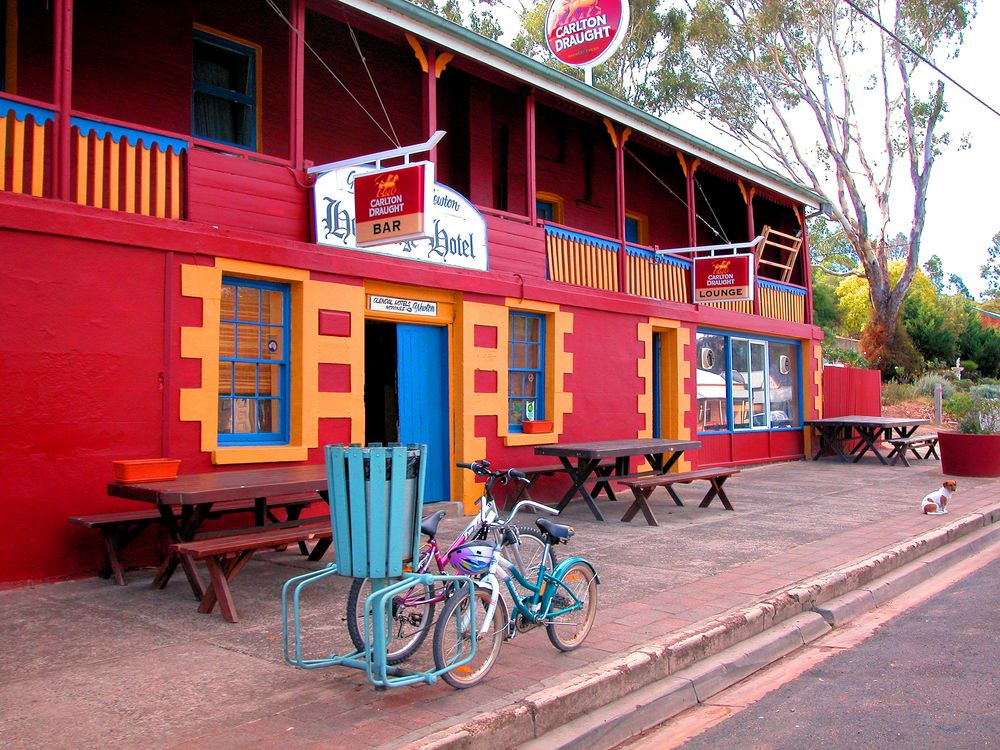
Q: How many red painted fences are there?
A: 1